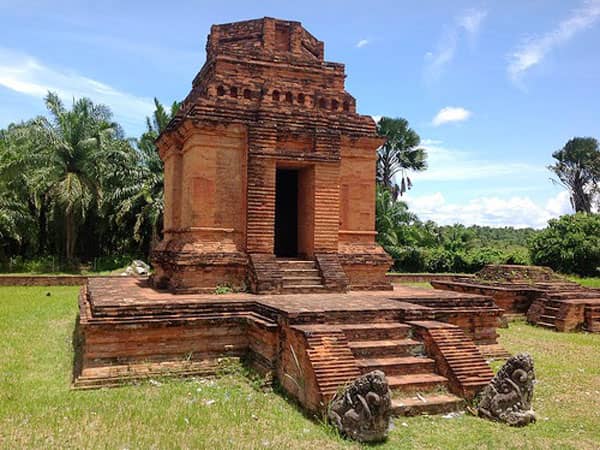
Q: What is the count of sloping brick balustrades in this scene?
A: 4